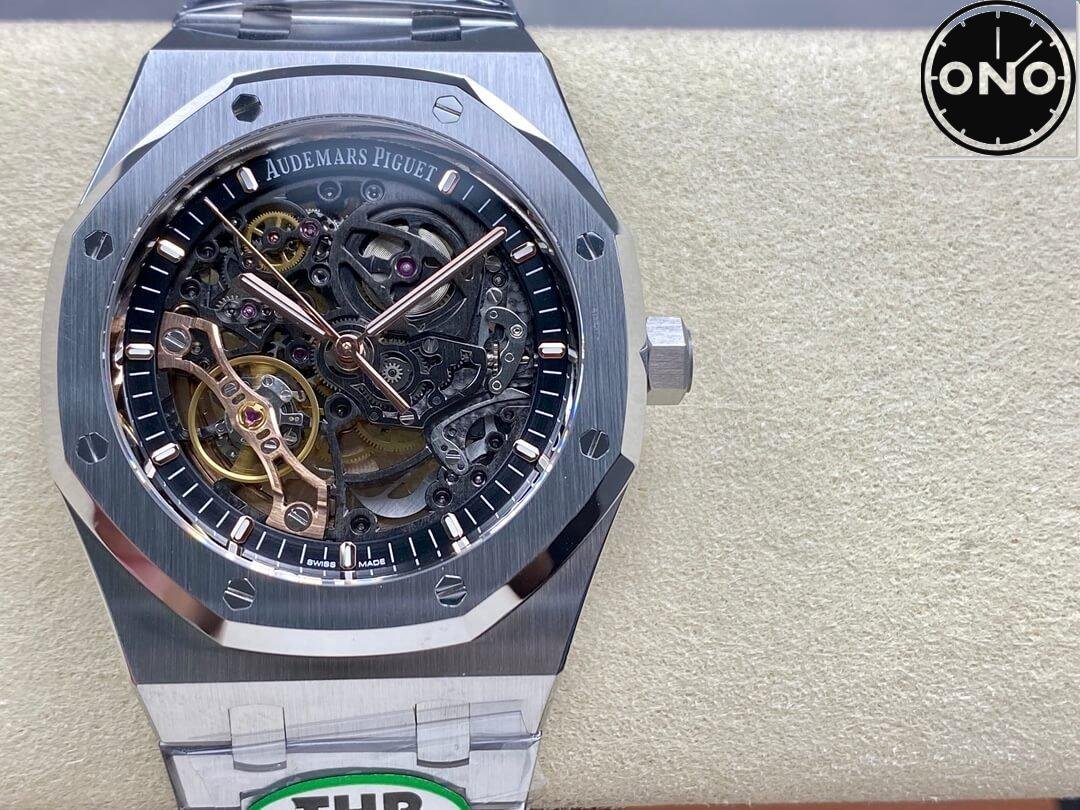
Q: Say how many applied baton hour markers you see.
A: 11